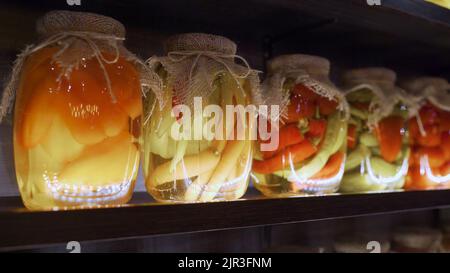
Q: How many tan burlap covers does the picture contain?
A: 5